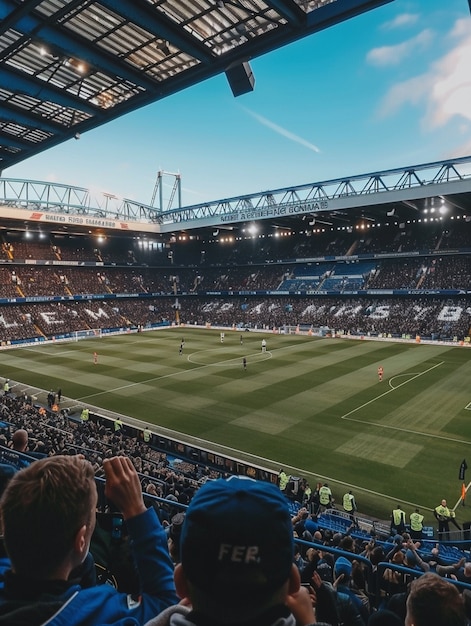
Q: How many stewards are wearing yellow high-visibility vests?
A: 11